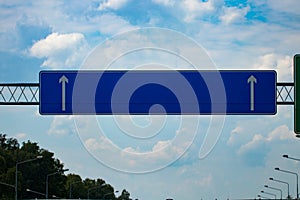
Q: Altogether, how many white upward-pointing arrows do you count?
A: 2